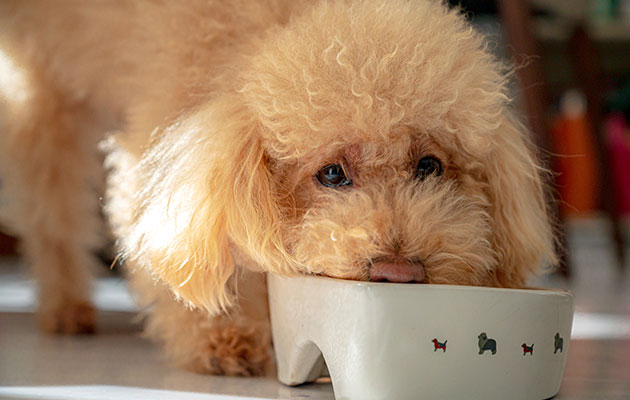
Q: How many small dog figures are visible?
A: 4